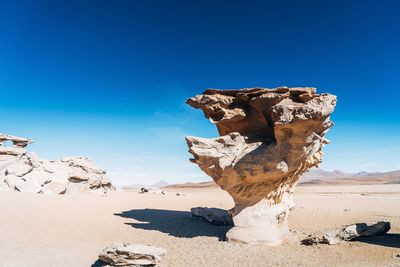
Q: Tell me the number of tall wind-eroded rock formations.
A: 1